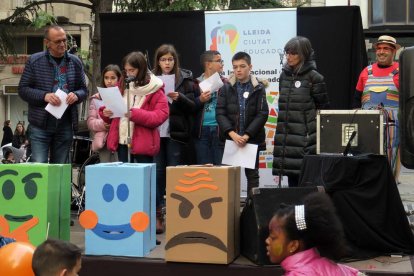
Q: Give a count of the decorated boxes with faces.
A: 3